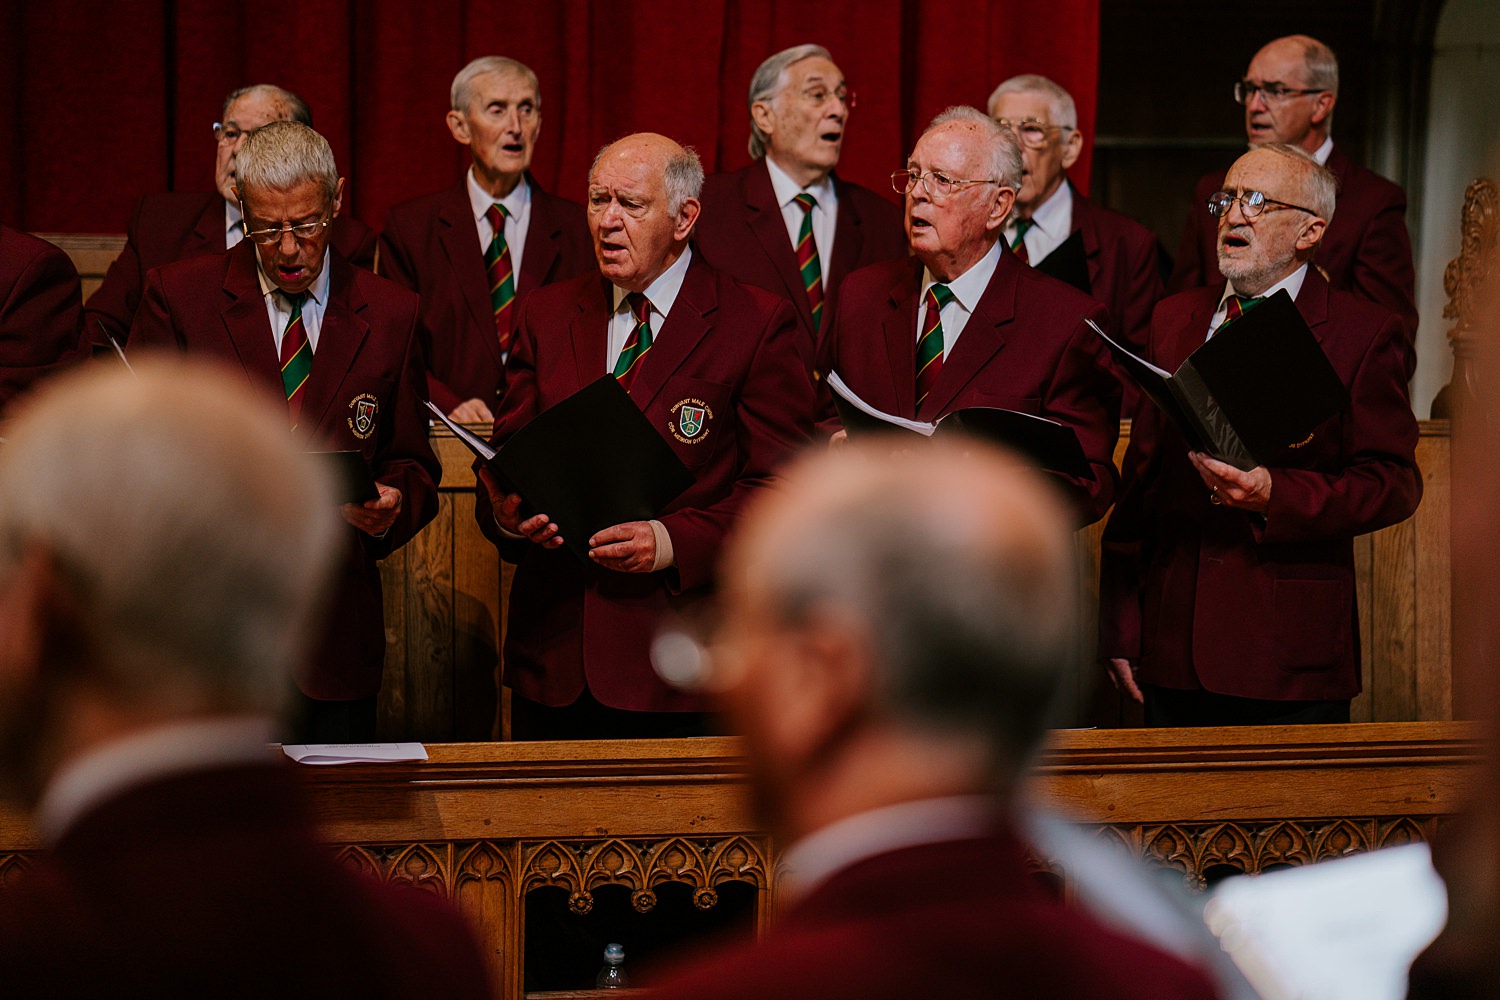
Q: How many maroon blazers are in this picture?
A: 12